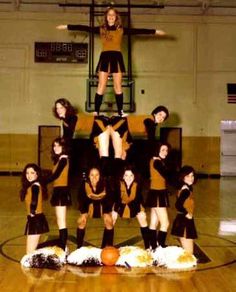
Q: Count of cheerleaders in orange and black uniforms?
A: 9